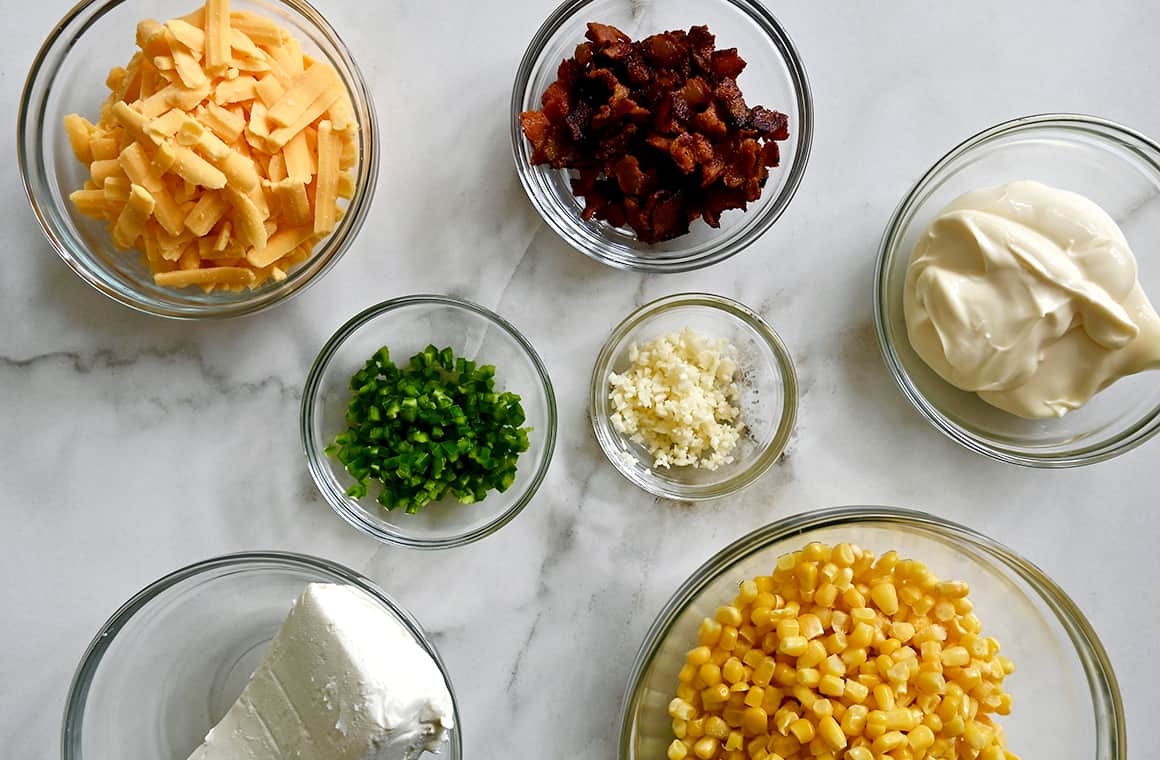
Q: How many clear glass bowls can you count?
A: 7